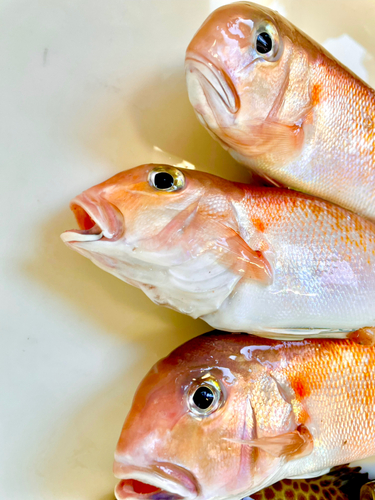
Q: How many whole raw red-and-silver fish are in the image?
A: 3